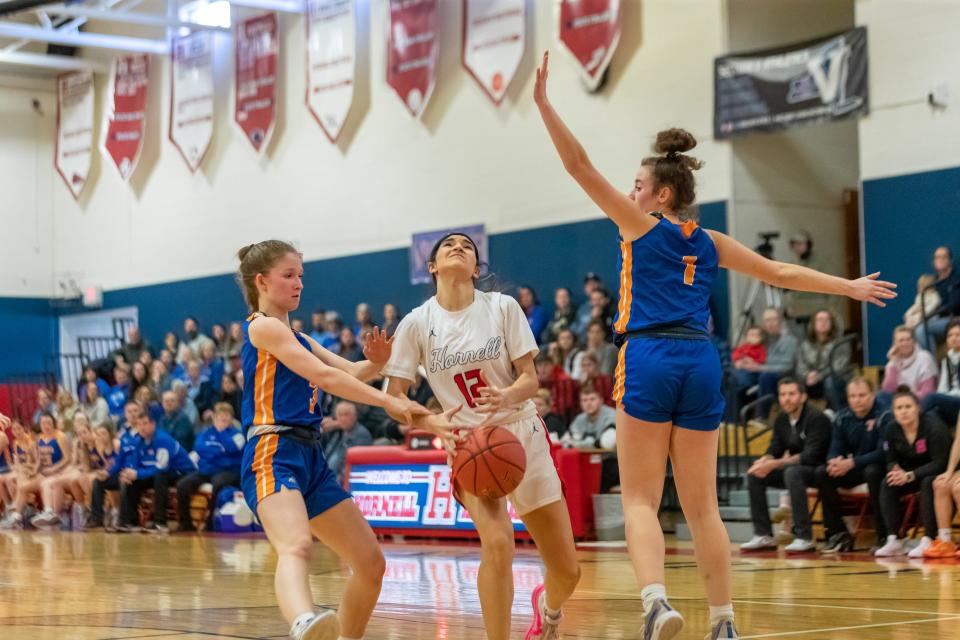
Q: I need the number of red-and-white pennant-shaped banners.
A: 8